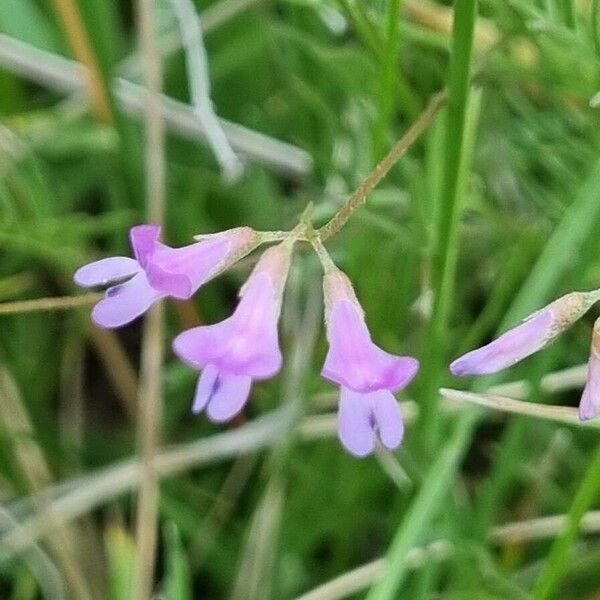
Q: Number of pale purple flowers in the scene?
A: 5